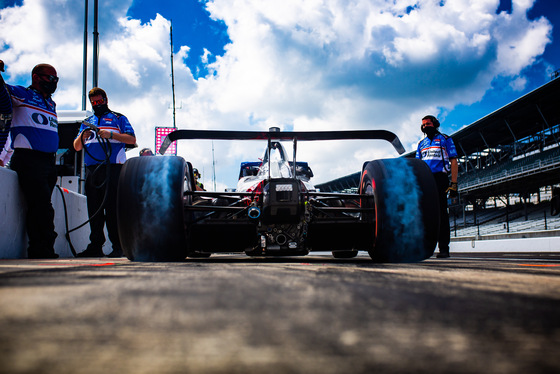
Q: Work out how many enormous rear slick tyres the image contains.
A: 2